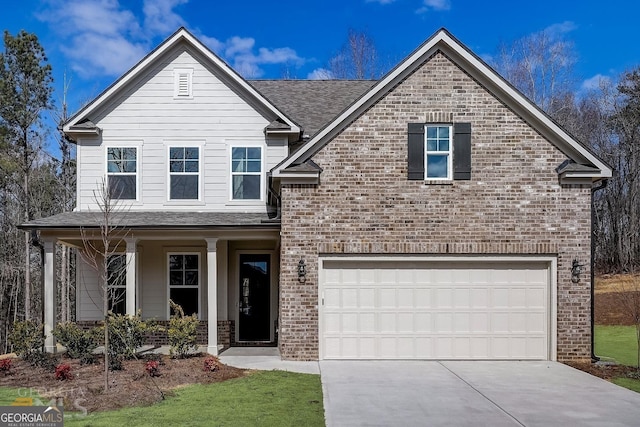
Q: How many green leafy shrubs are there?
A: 4